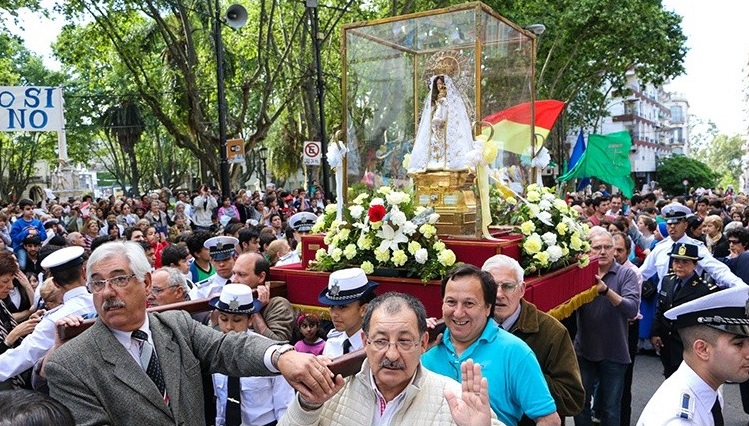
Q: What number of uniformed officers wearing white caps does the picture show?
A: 7